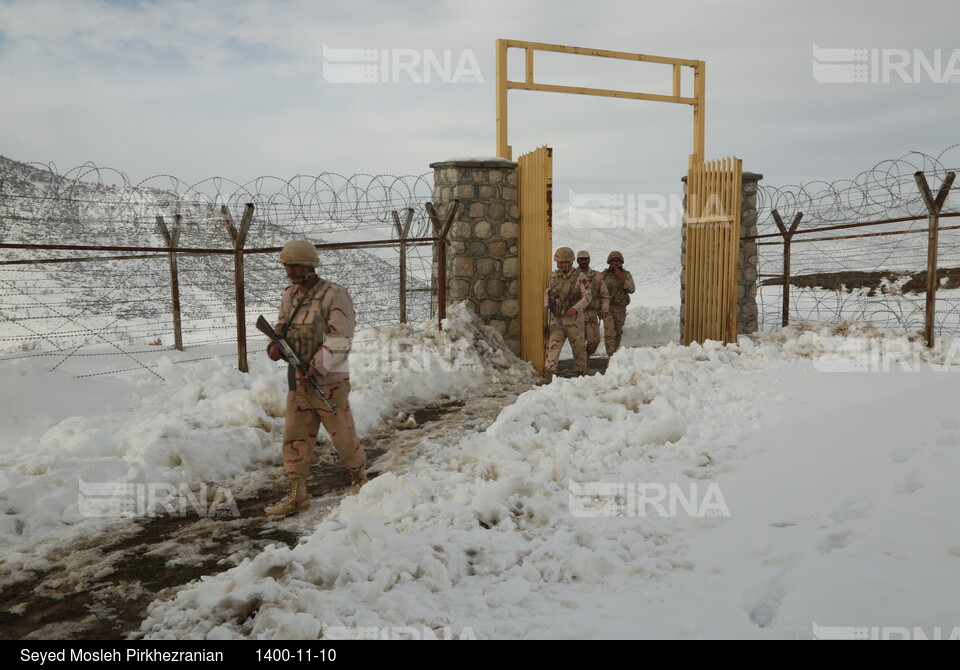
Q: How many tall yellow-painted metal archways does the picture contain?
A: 1